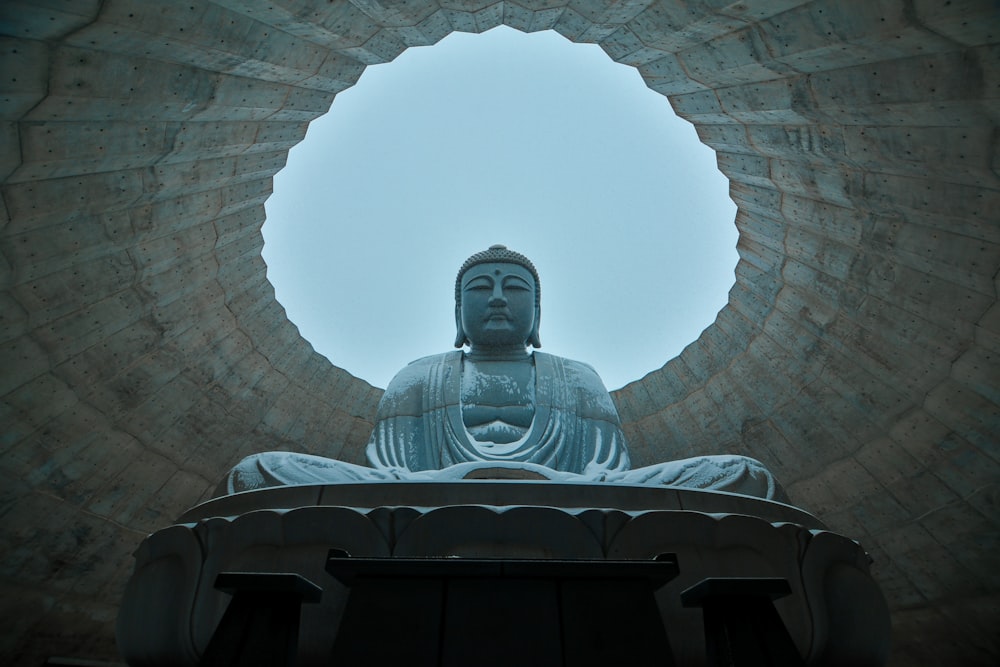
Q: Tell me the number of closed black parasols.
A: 0